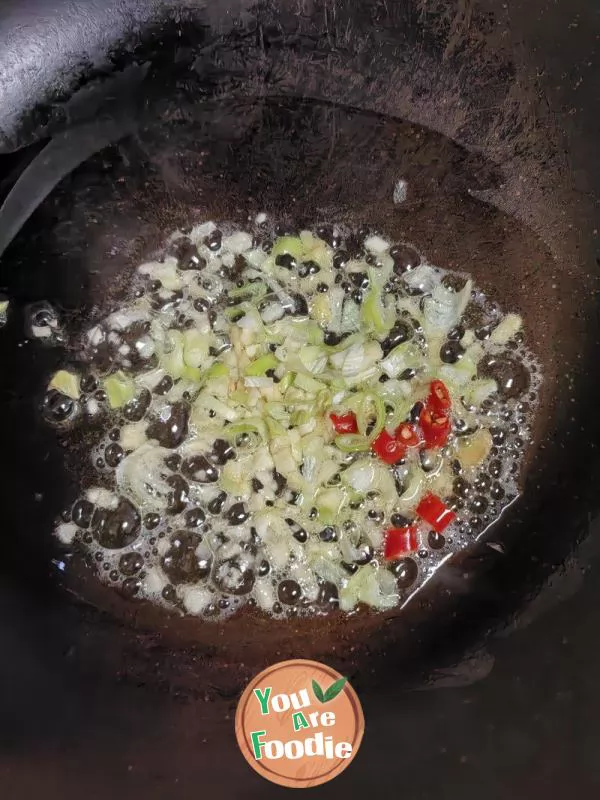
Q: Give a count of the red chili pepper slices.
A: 7